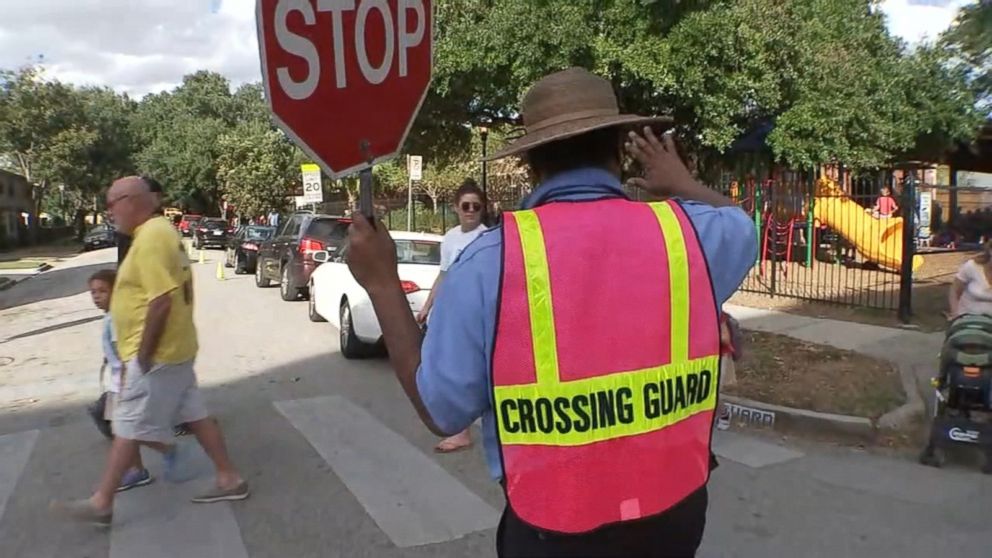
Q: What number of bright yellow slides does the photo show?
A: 1